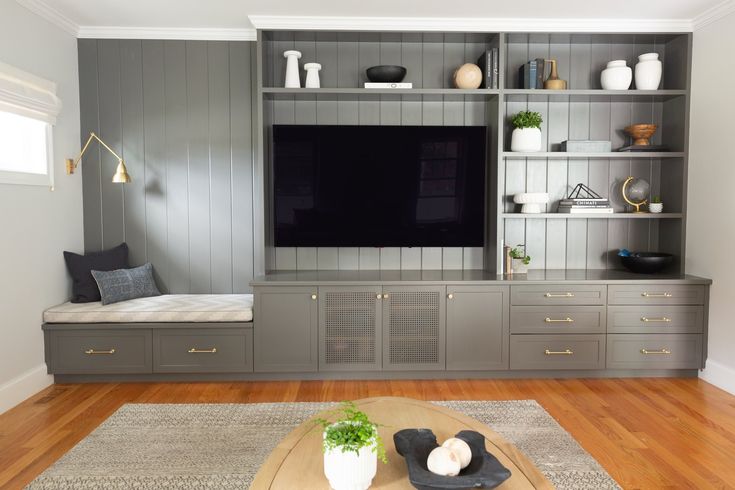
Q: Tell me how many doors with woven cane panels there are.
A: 2